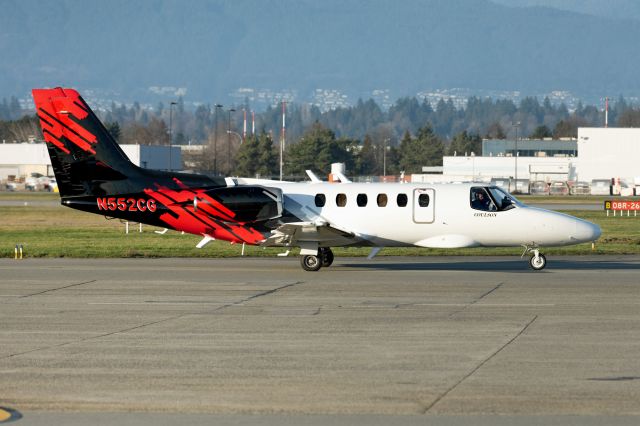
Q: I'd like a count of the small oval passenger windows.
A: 6